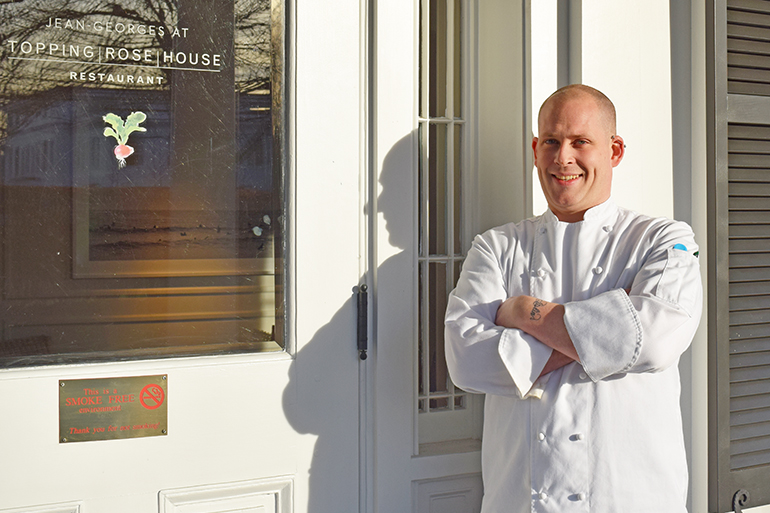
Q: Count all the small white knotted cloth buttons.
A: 9